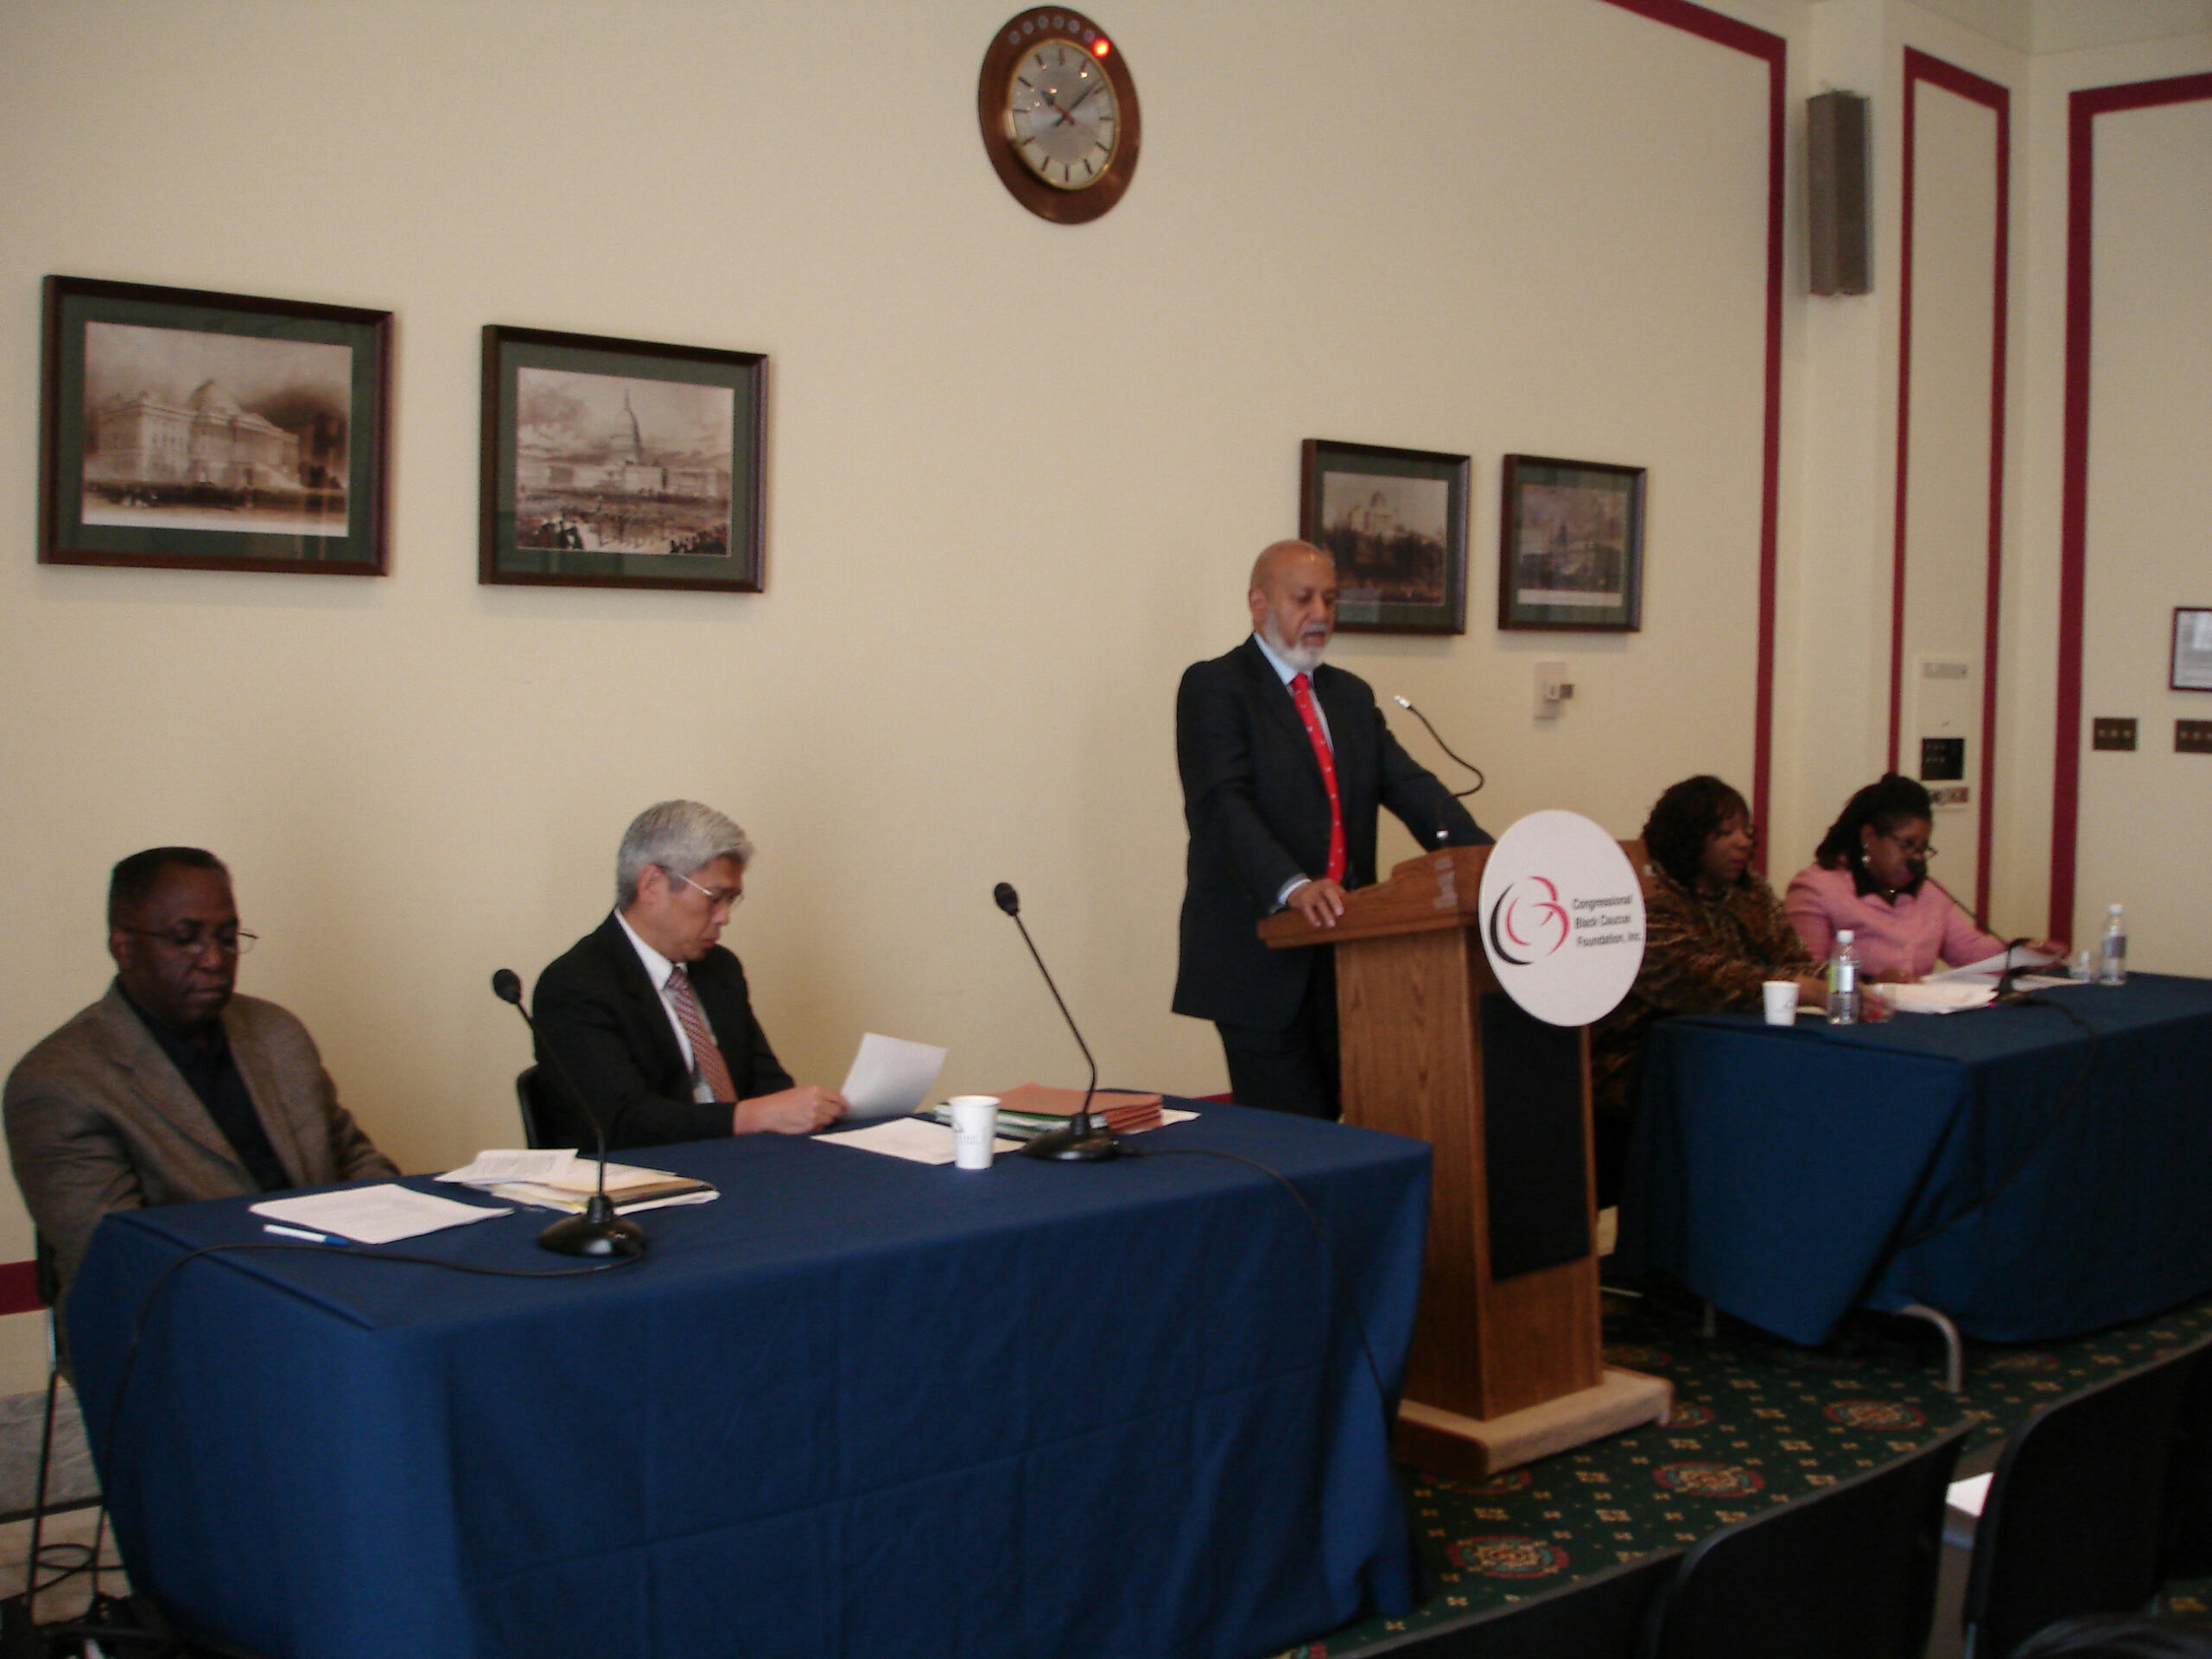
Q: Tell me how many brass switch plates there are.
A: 2